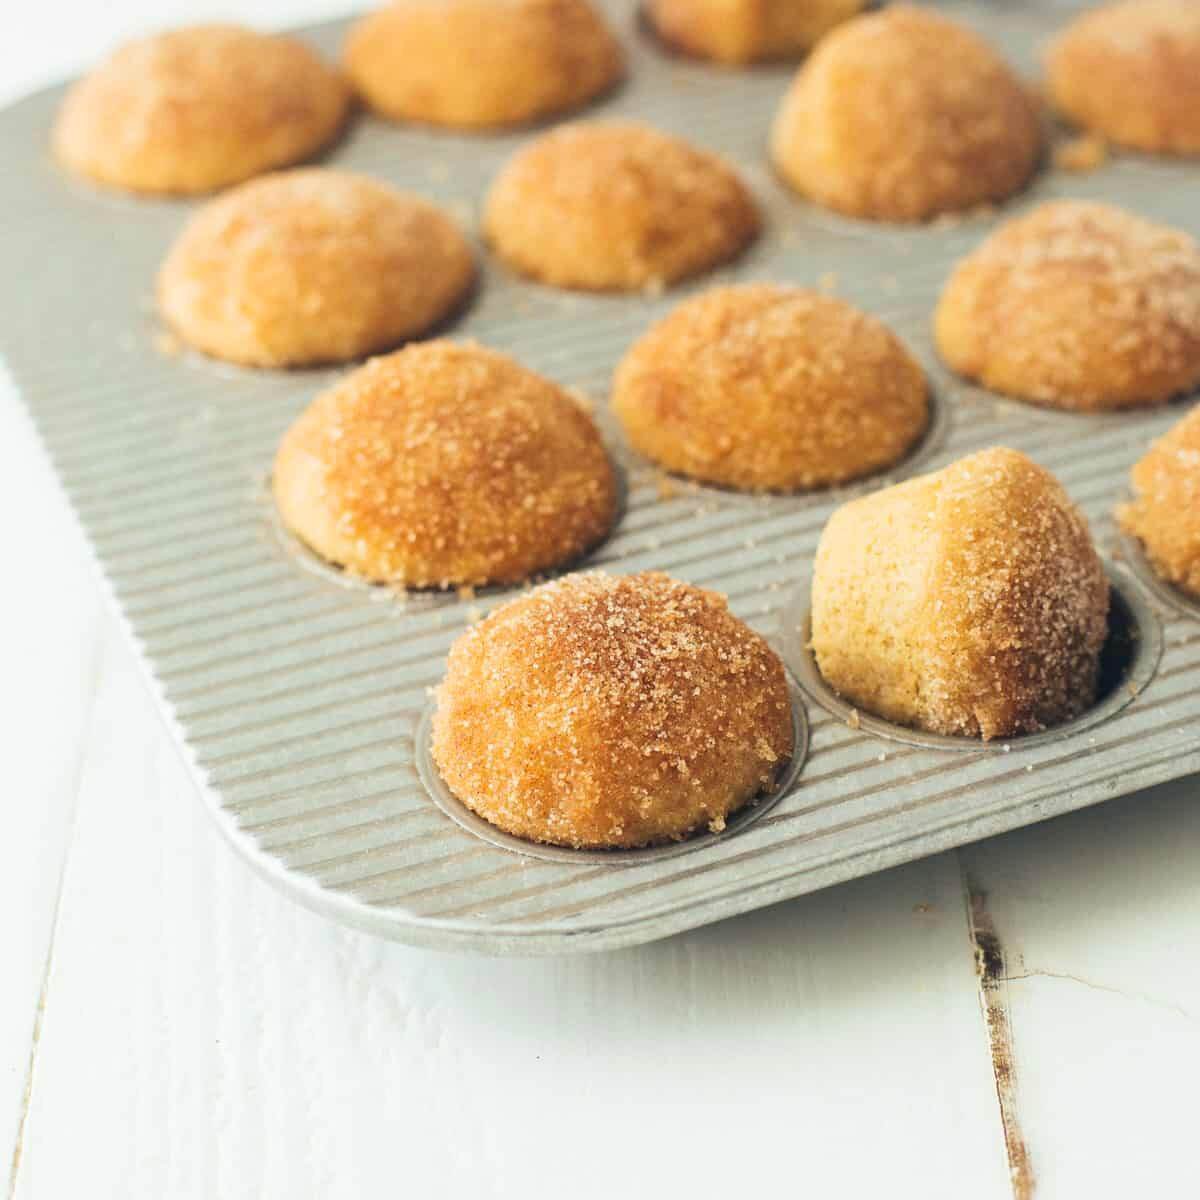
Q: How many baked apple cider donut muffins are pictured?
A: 13